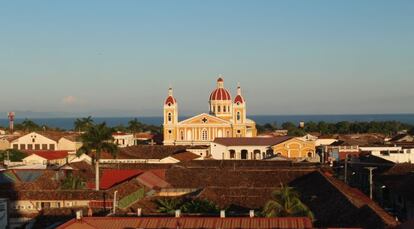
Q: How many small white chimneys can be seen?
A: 5